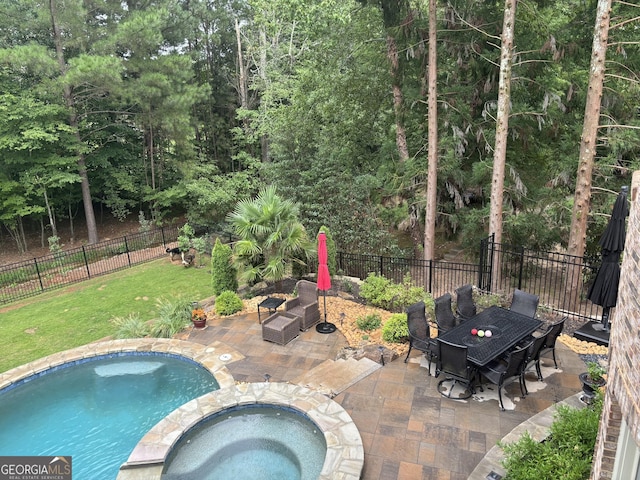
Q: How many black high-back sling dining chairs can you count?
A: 8